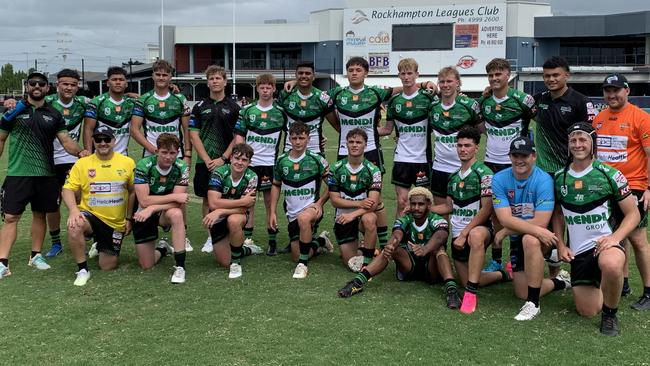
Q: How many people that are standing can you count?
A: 13